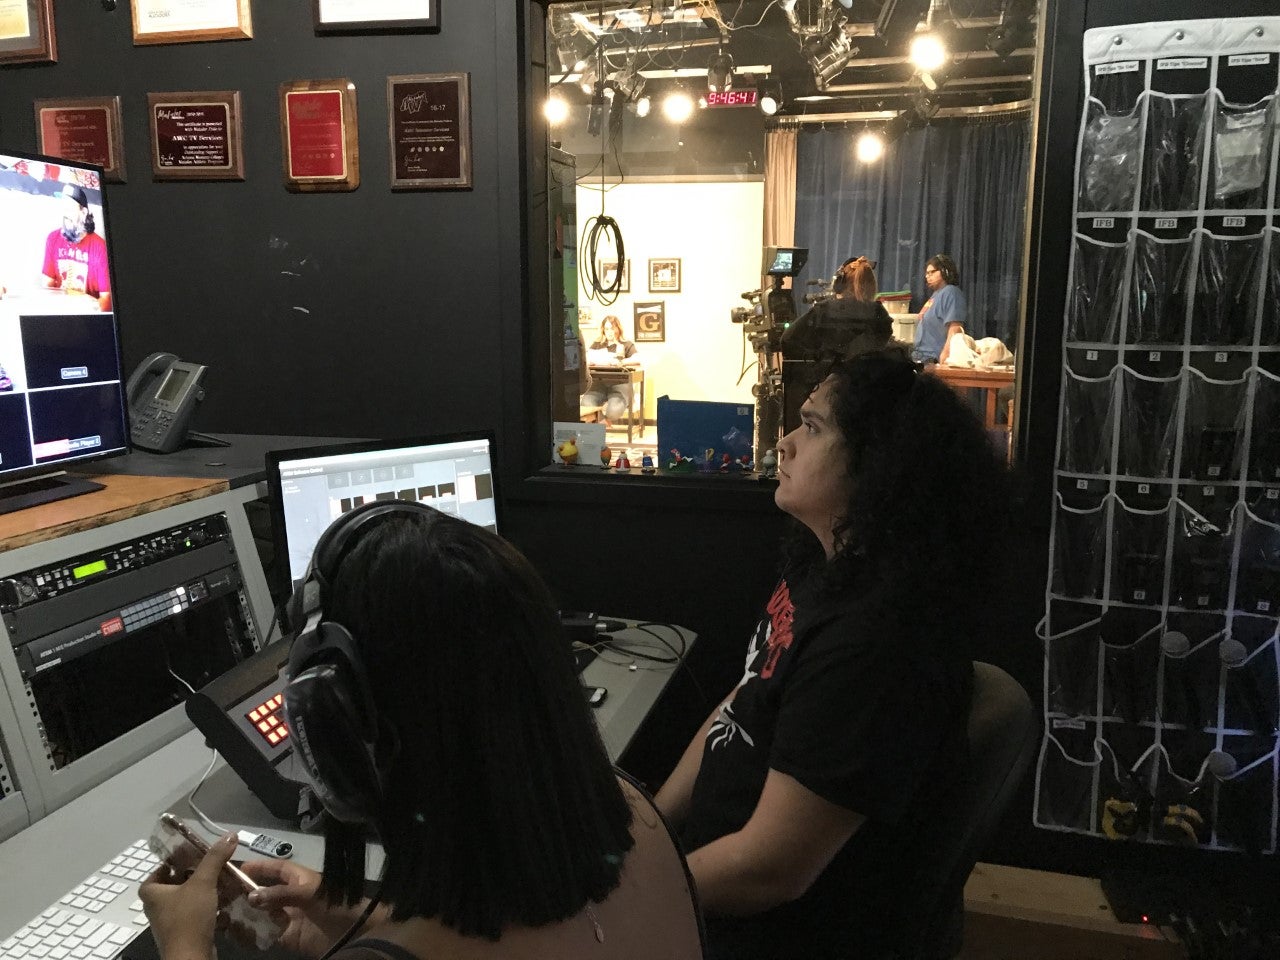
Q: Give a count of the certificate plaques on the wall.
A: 7